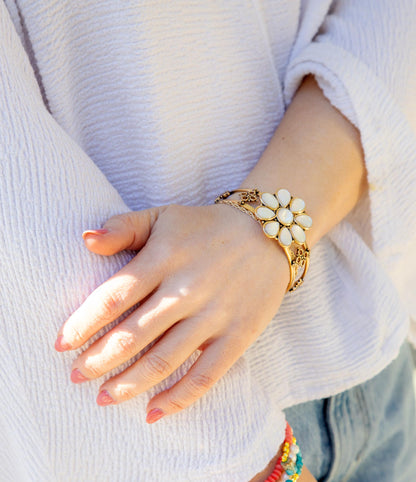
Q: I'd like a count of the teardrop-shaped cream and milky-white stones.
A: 8